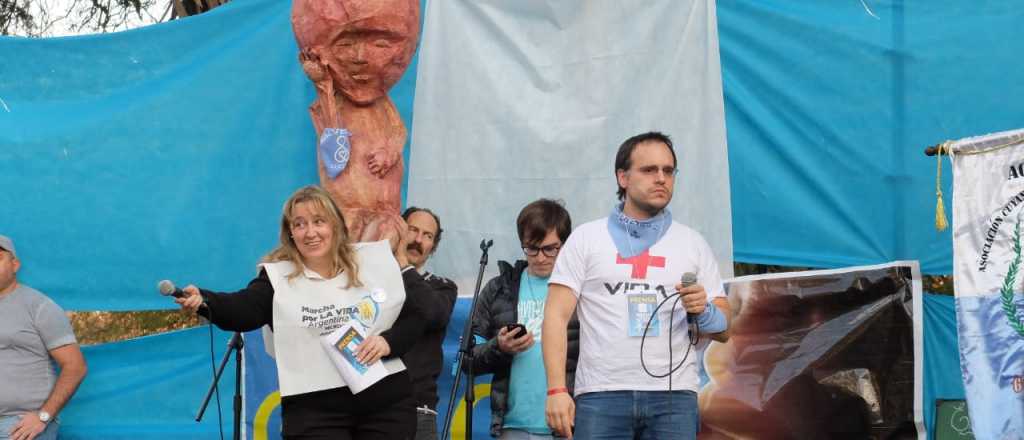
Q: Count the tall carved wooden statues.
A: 1